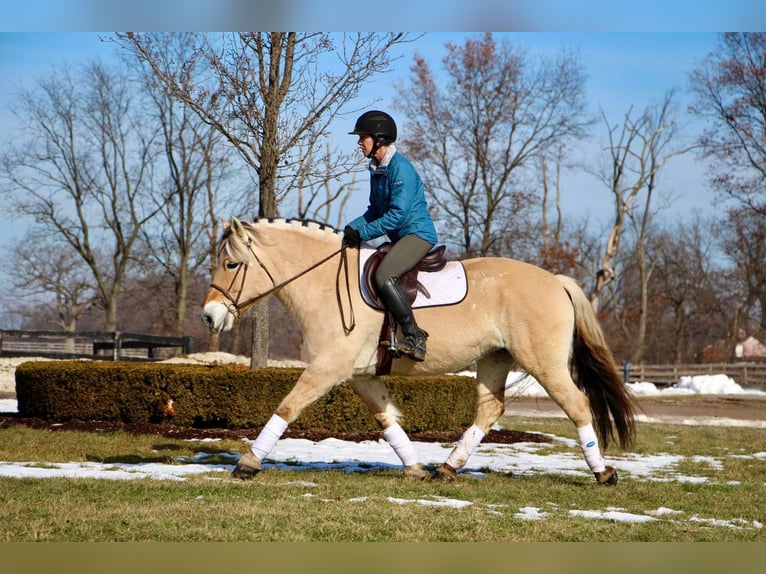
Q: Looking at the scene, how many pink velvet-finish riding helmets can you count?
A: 0